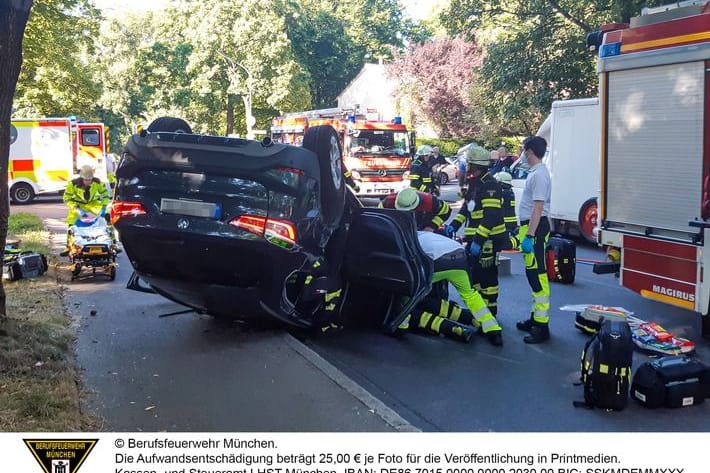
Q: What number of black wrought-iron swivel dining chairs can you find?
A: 0